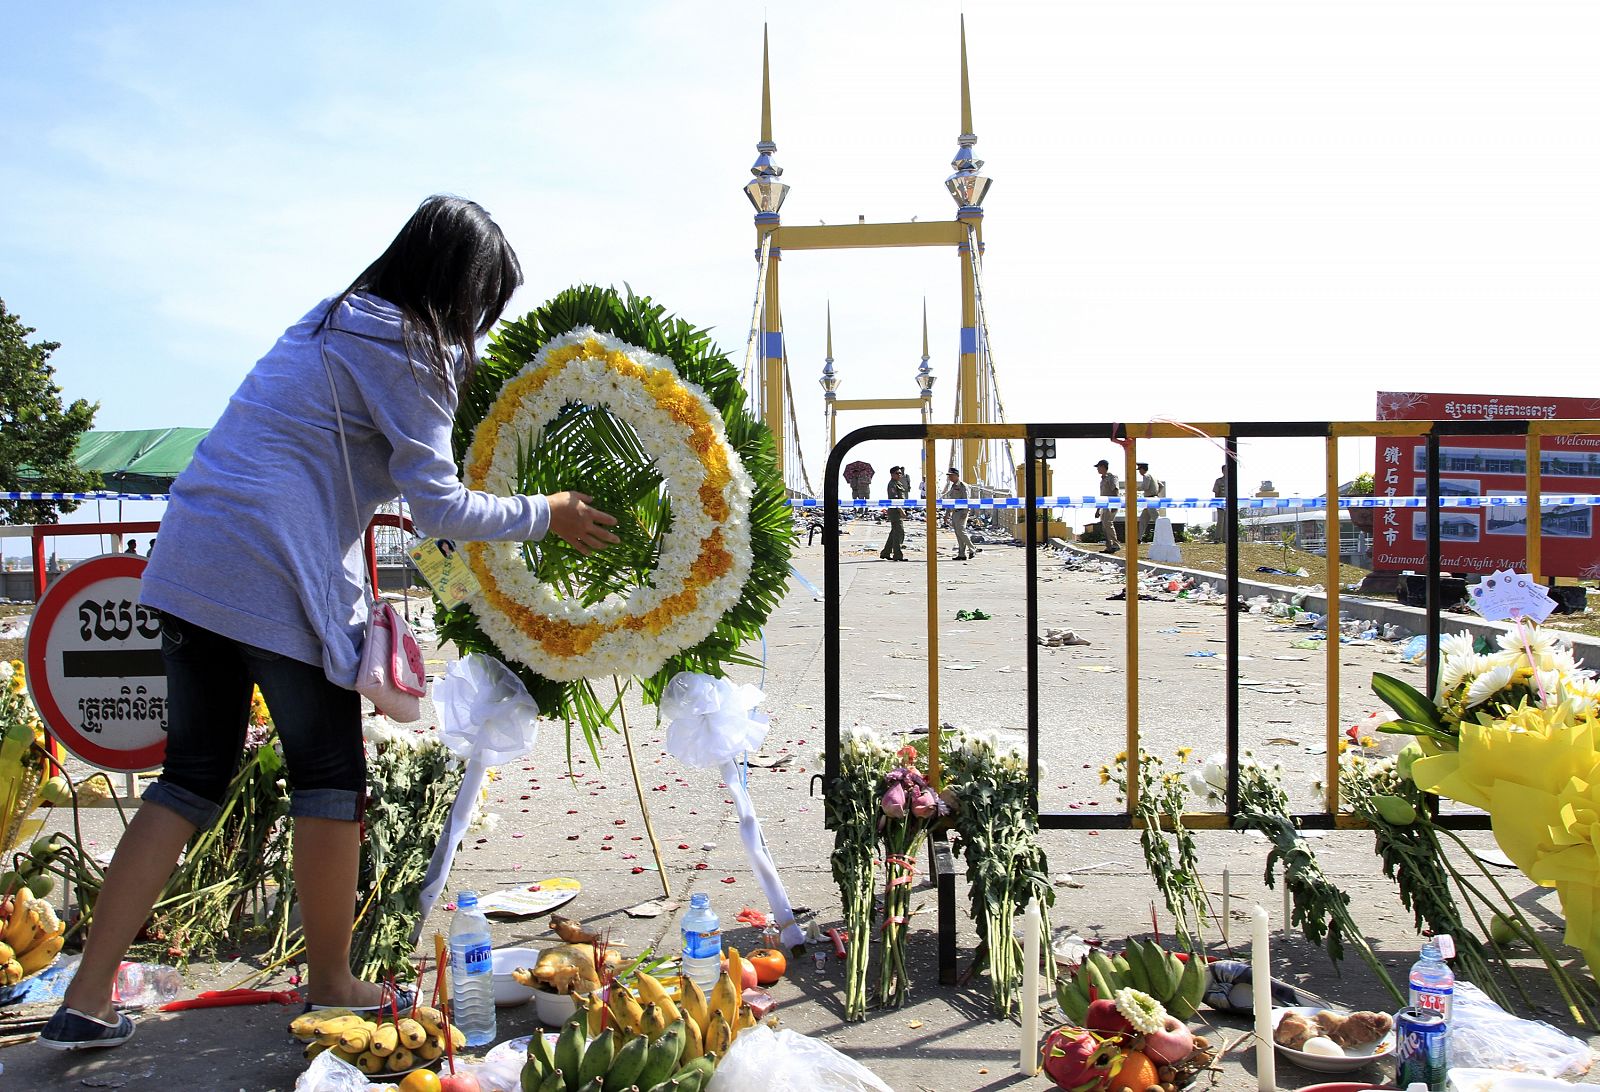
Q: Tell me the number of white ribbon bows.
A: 2